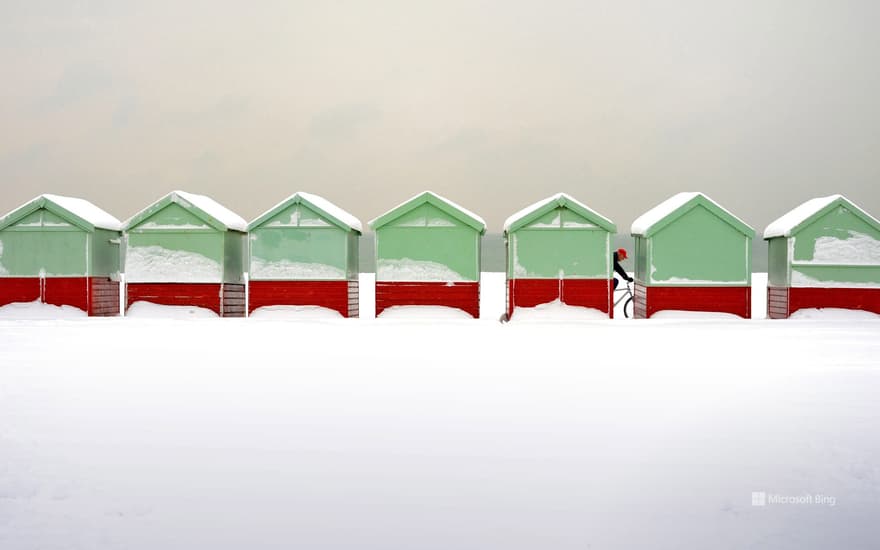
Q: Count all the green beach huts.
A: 7